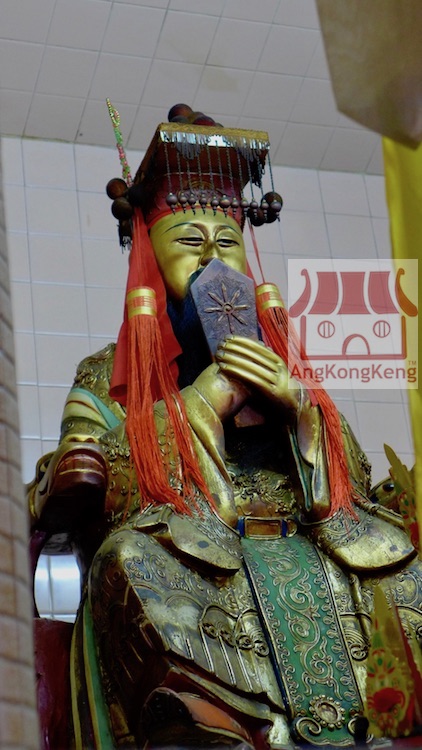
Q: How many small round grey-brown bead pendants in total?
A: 11